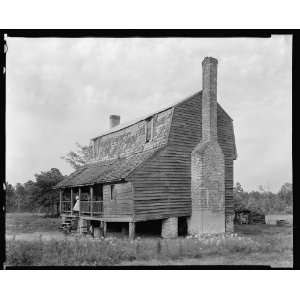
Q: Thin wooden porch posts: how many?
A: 4